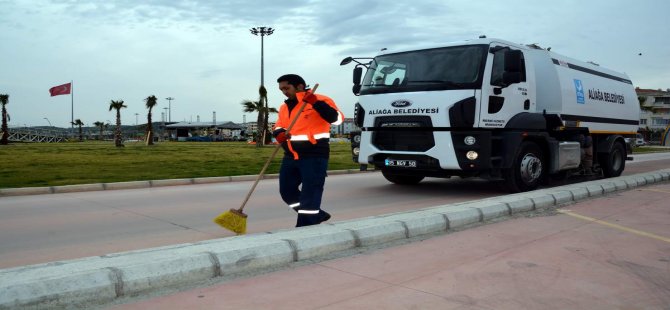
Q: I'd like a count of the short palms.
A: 2